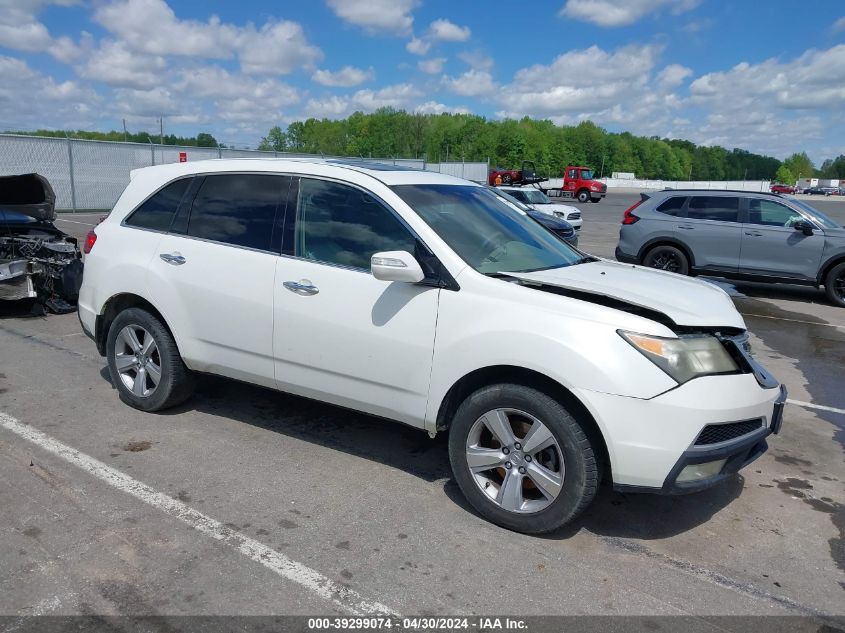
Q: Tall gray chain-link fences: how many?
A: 1